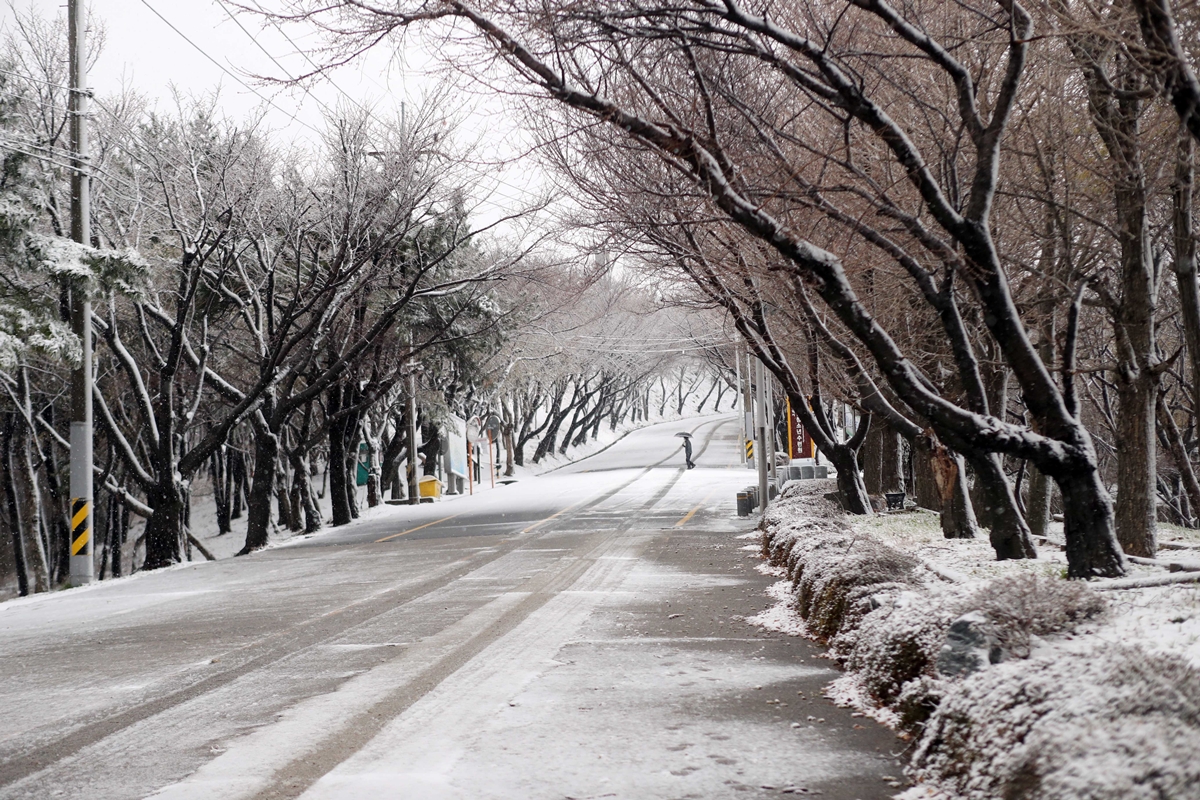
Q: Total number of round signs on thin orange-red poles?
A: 2